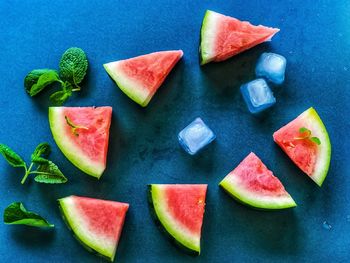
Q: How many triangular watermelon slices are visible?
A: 7